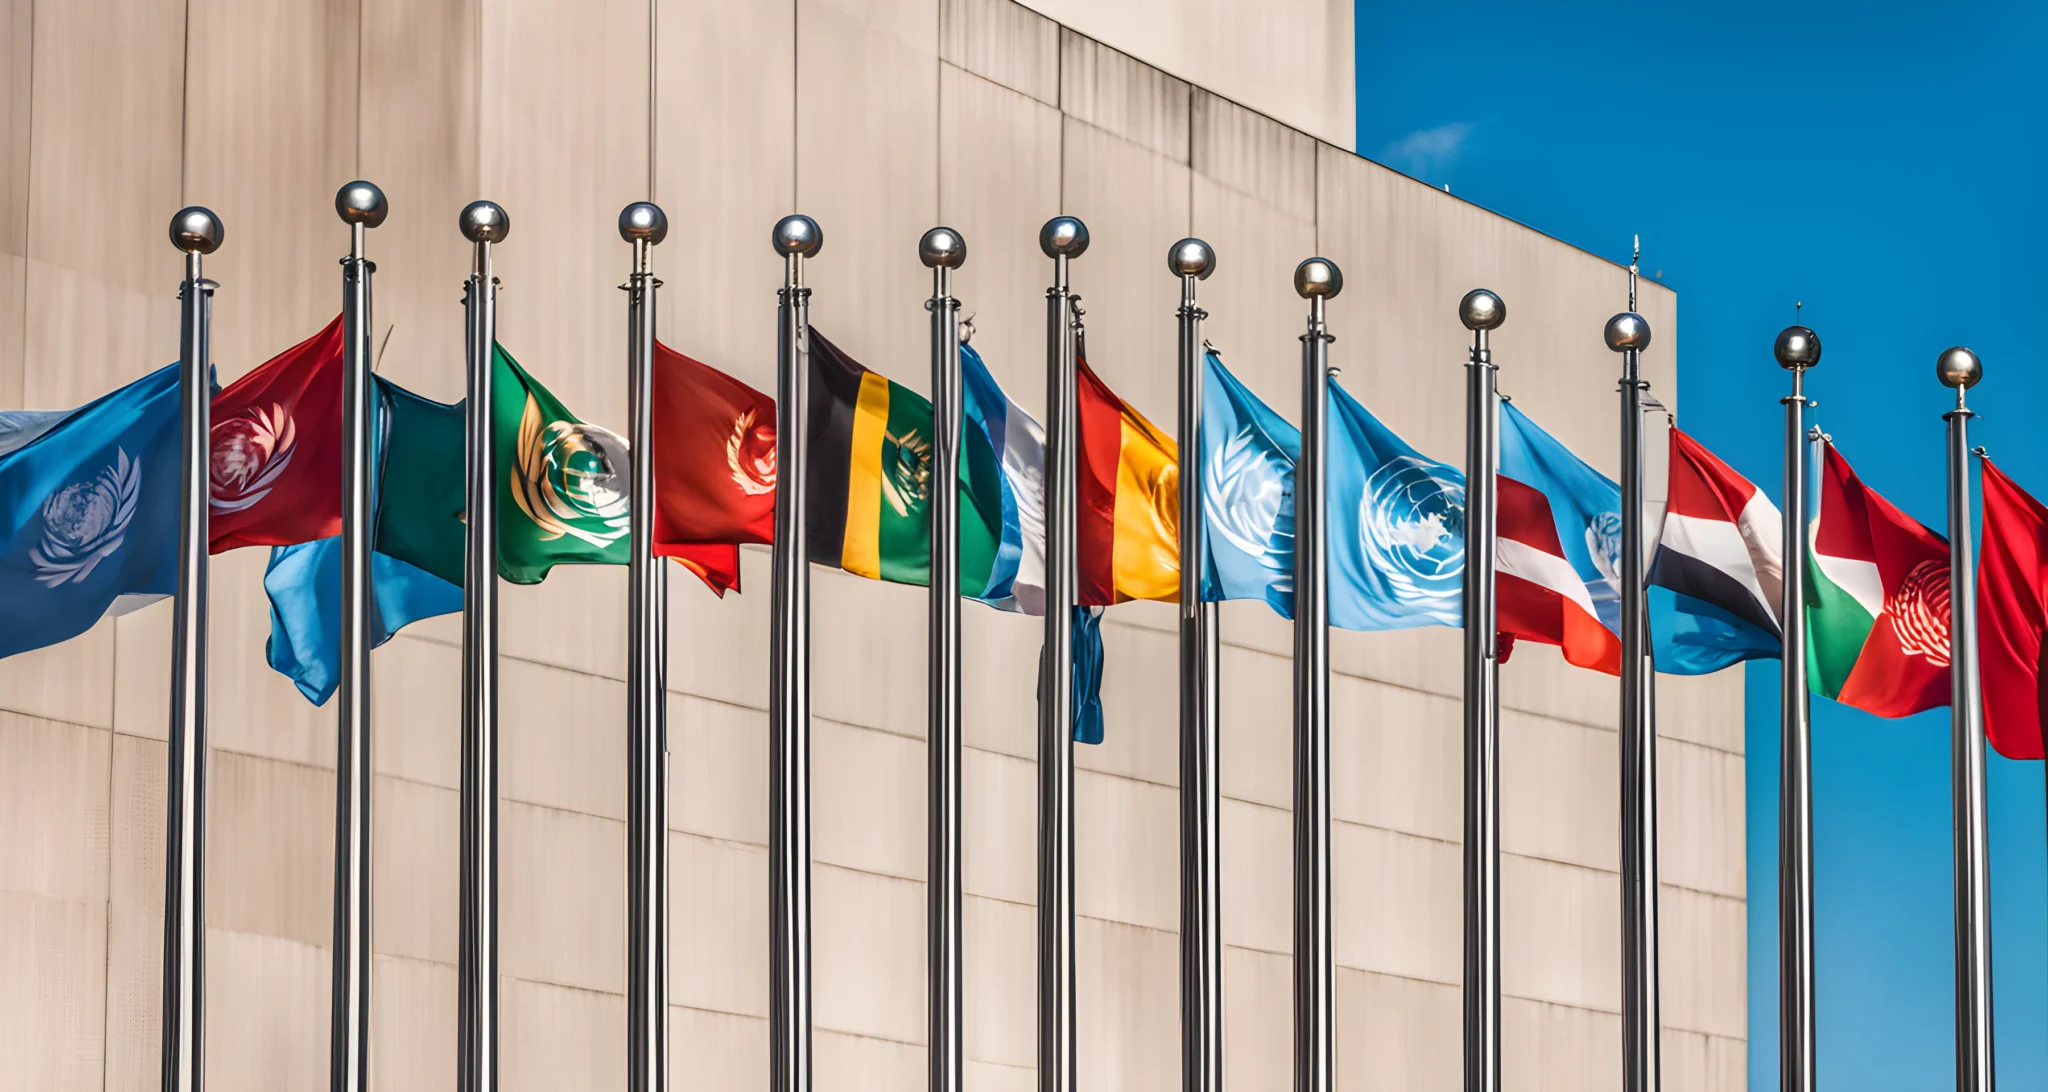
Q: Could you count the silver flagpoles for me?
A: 13